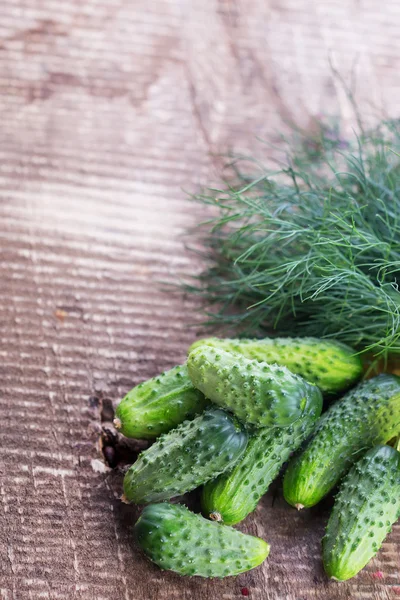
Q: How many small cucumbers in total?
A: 8